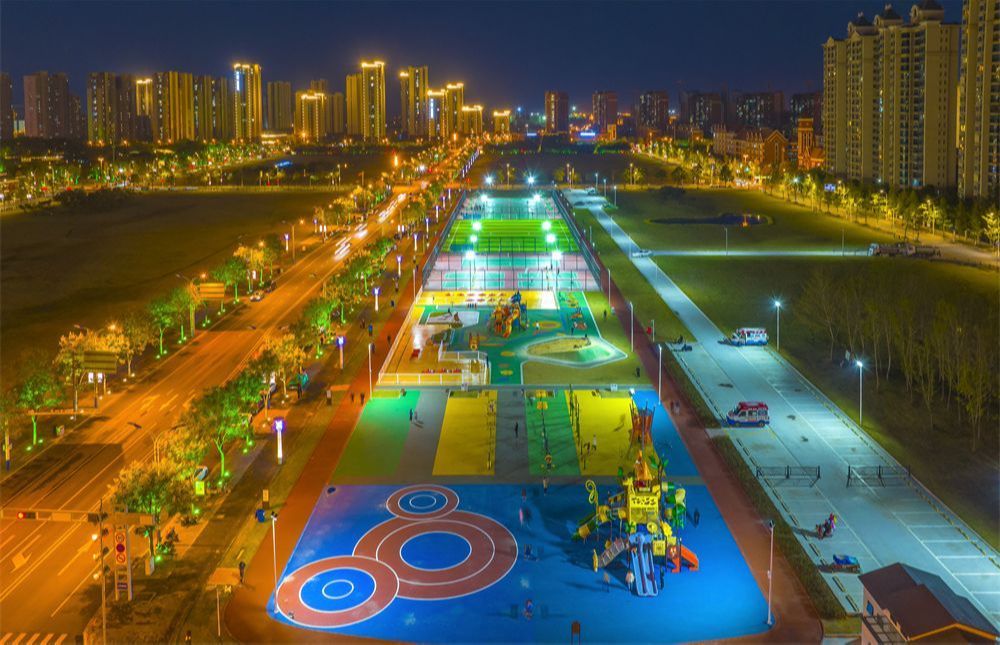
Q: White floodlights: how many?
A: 10